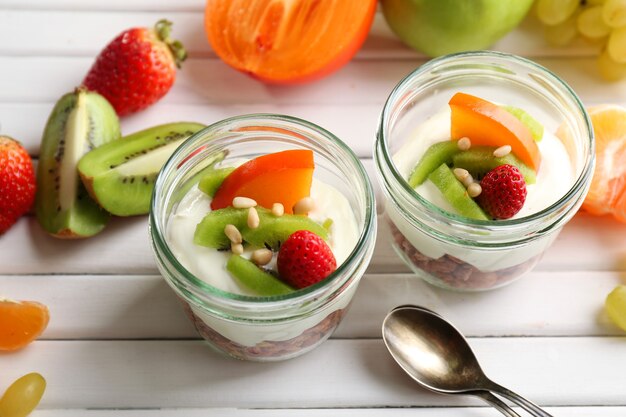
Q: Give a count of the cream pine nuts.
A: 12